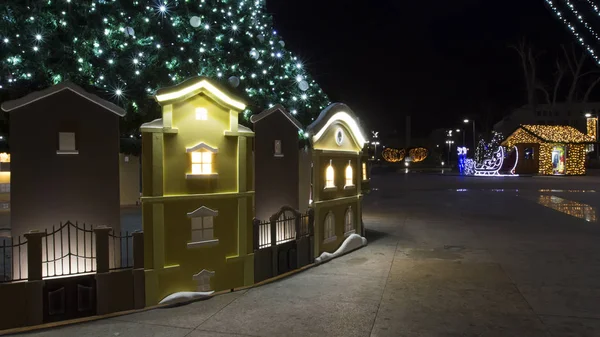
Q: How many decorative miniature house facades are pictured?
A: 4